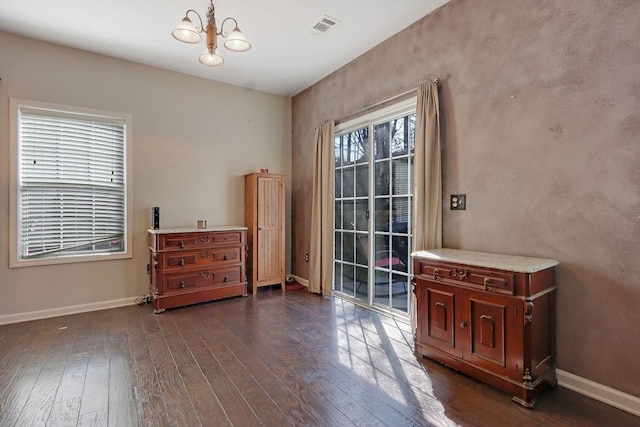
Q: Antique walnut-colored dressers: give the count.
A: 2